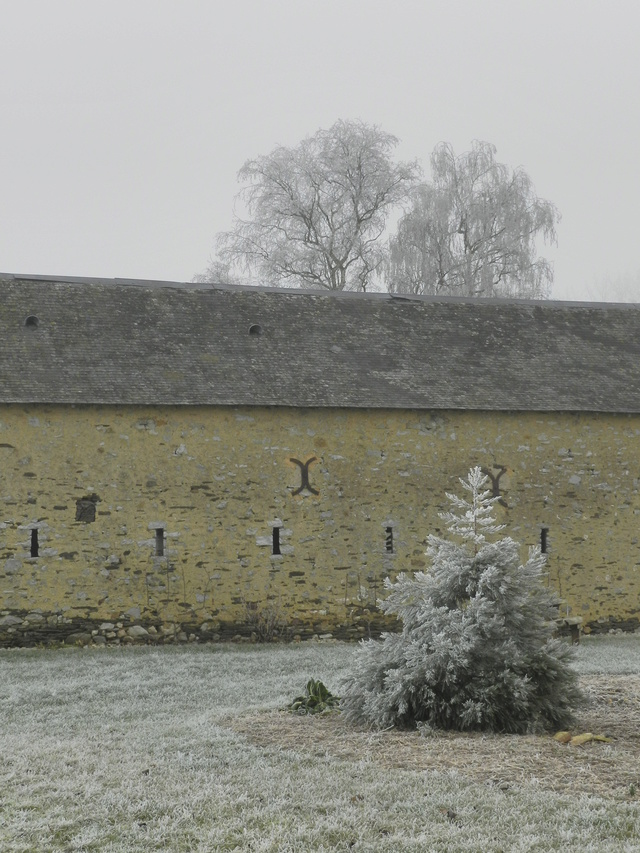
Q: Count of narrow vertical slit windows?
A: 5